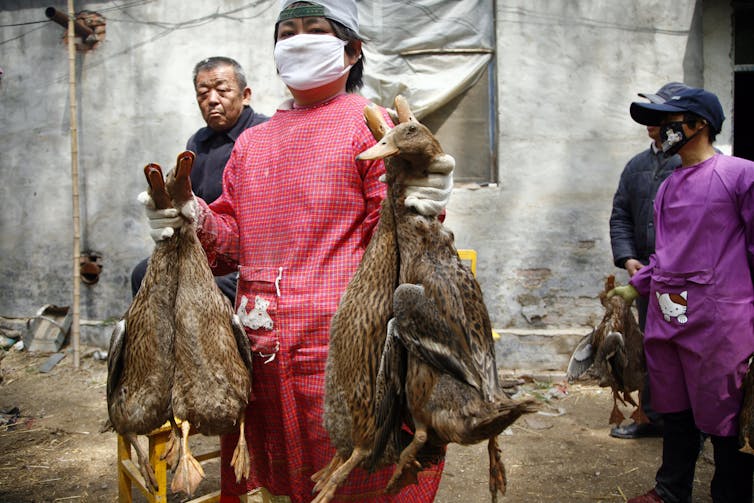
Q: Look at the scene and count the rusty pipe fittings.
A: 2